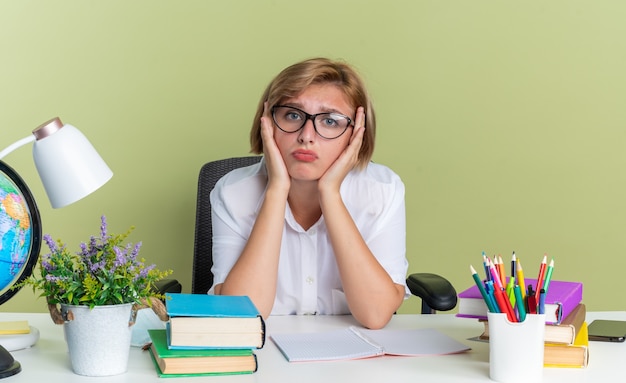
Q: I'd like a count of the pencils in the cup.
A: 10